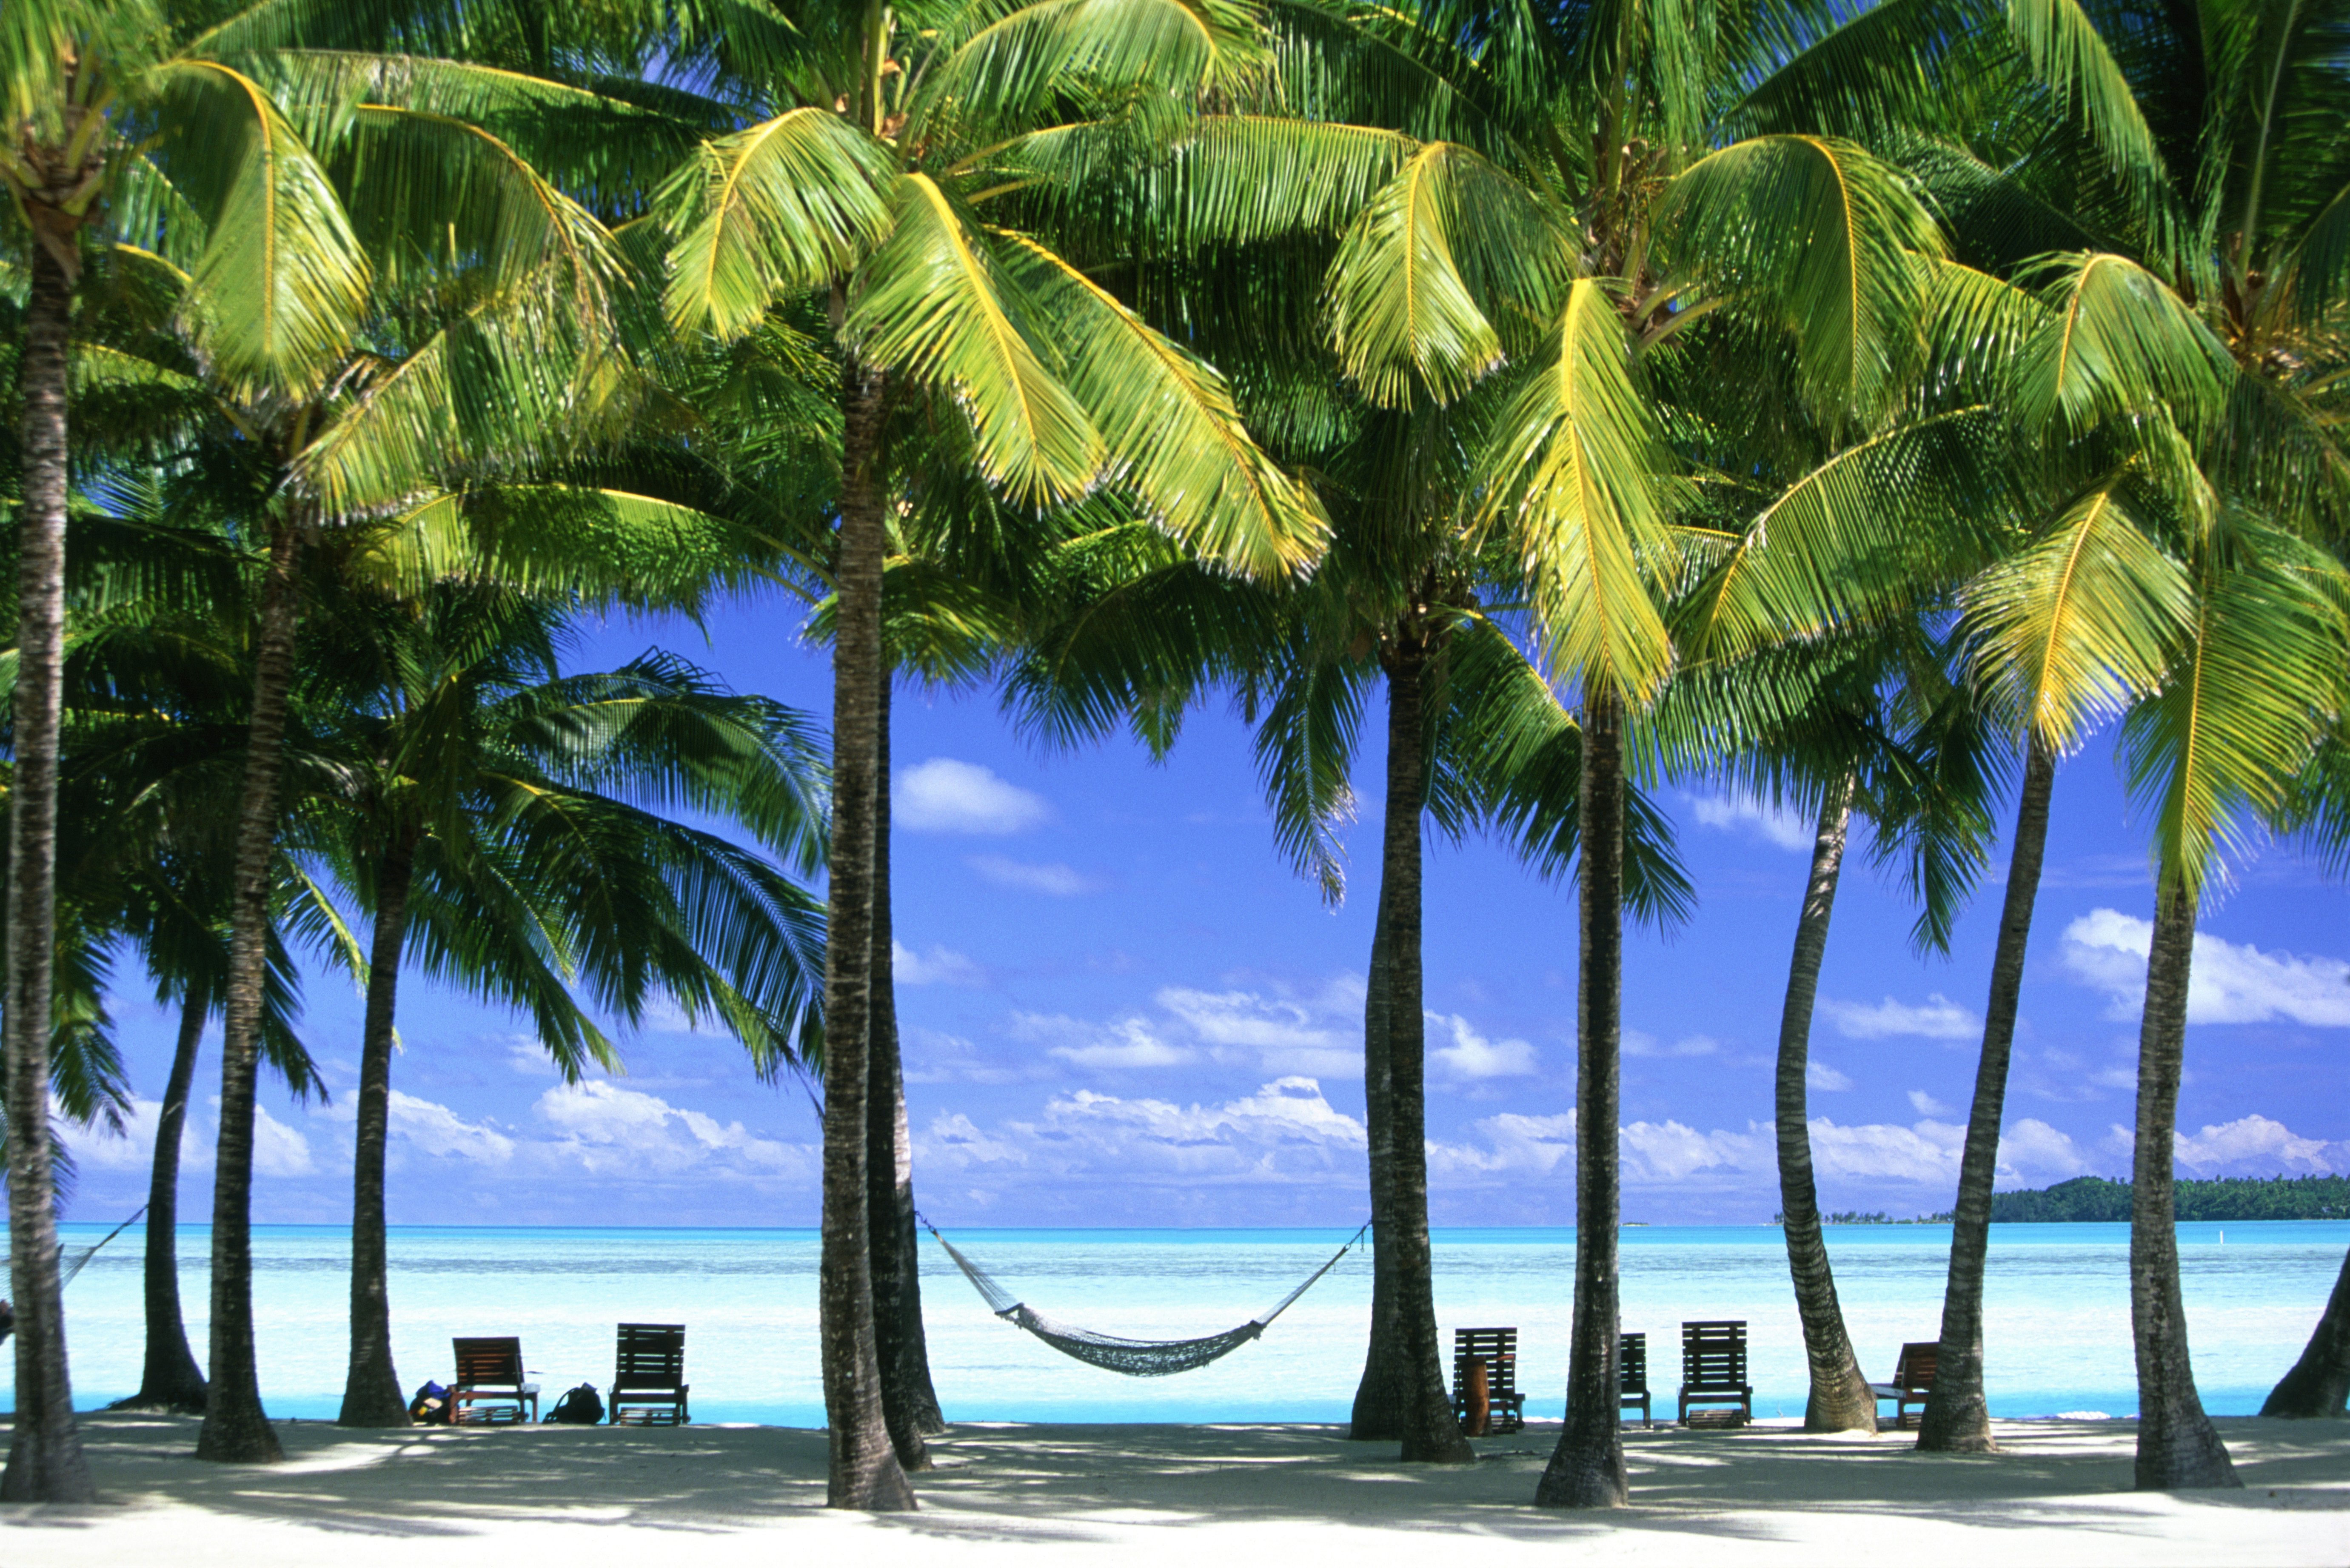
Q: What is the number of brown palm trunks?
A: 14